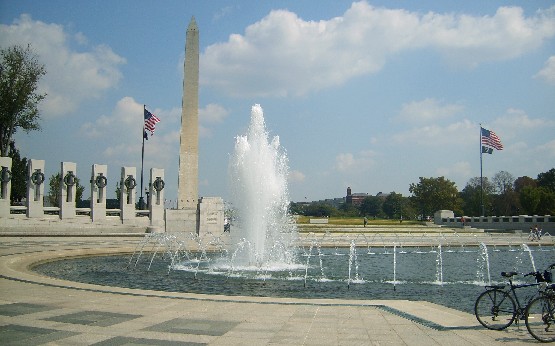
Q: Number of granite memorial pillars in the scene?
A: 6